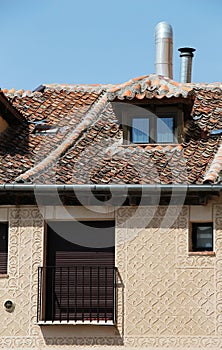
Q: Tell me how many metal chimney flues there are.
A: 2